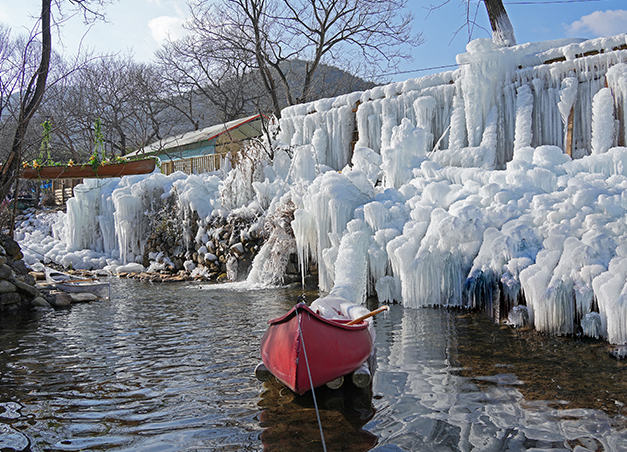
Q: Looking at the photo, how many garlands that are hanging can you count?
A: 2